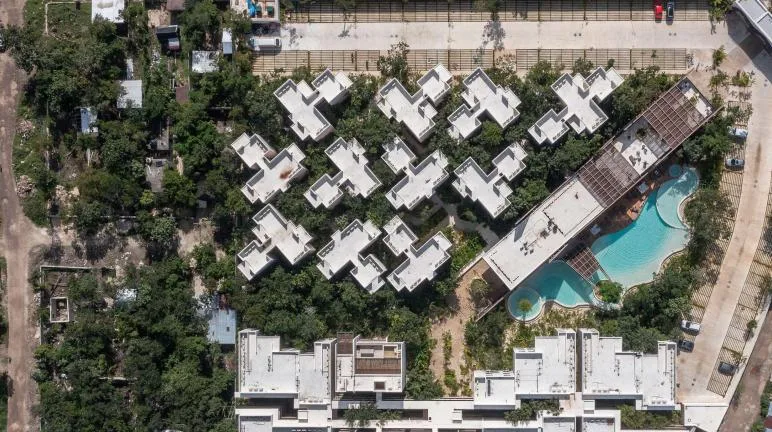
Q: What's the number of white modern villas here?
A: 11